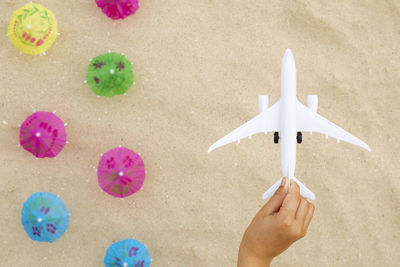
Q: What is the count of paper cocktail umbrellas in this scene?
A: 7